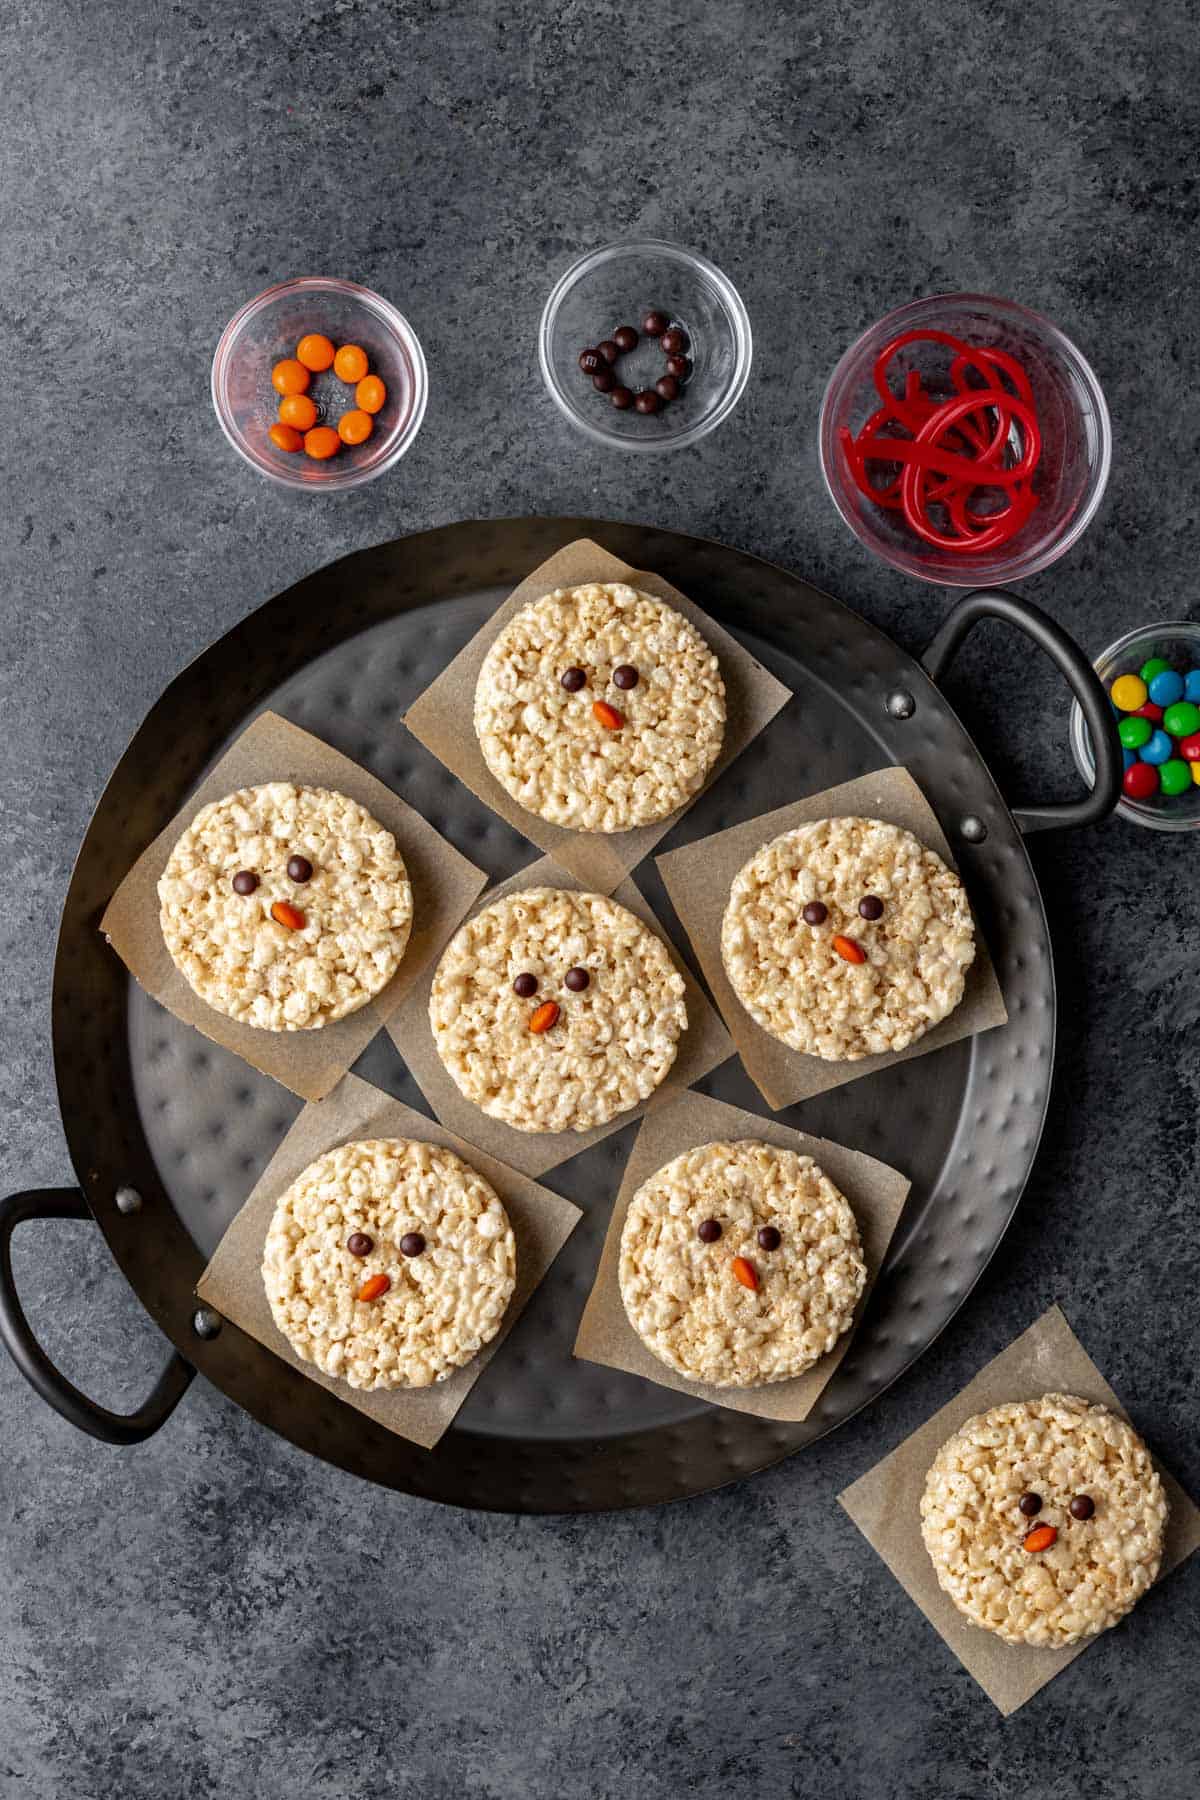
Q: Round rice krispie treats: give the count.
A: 7